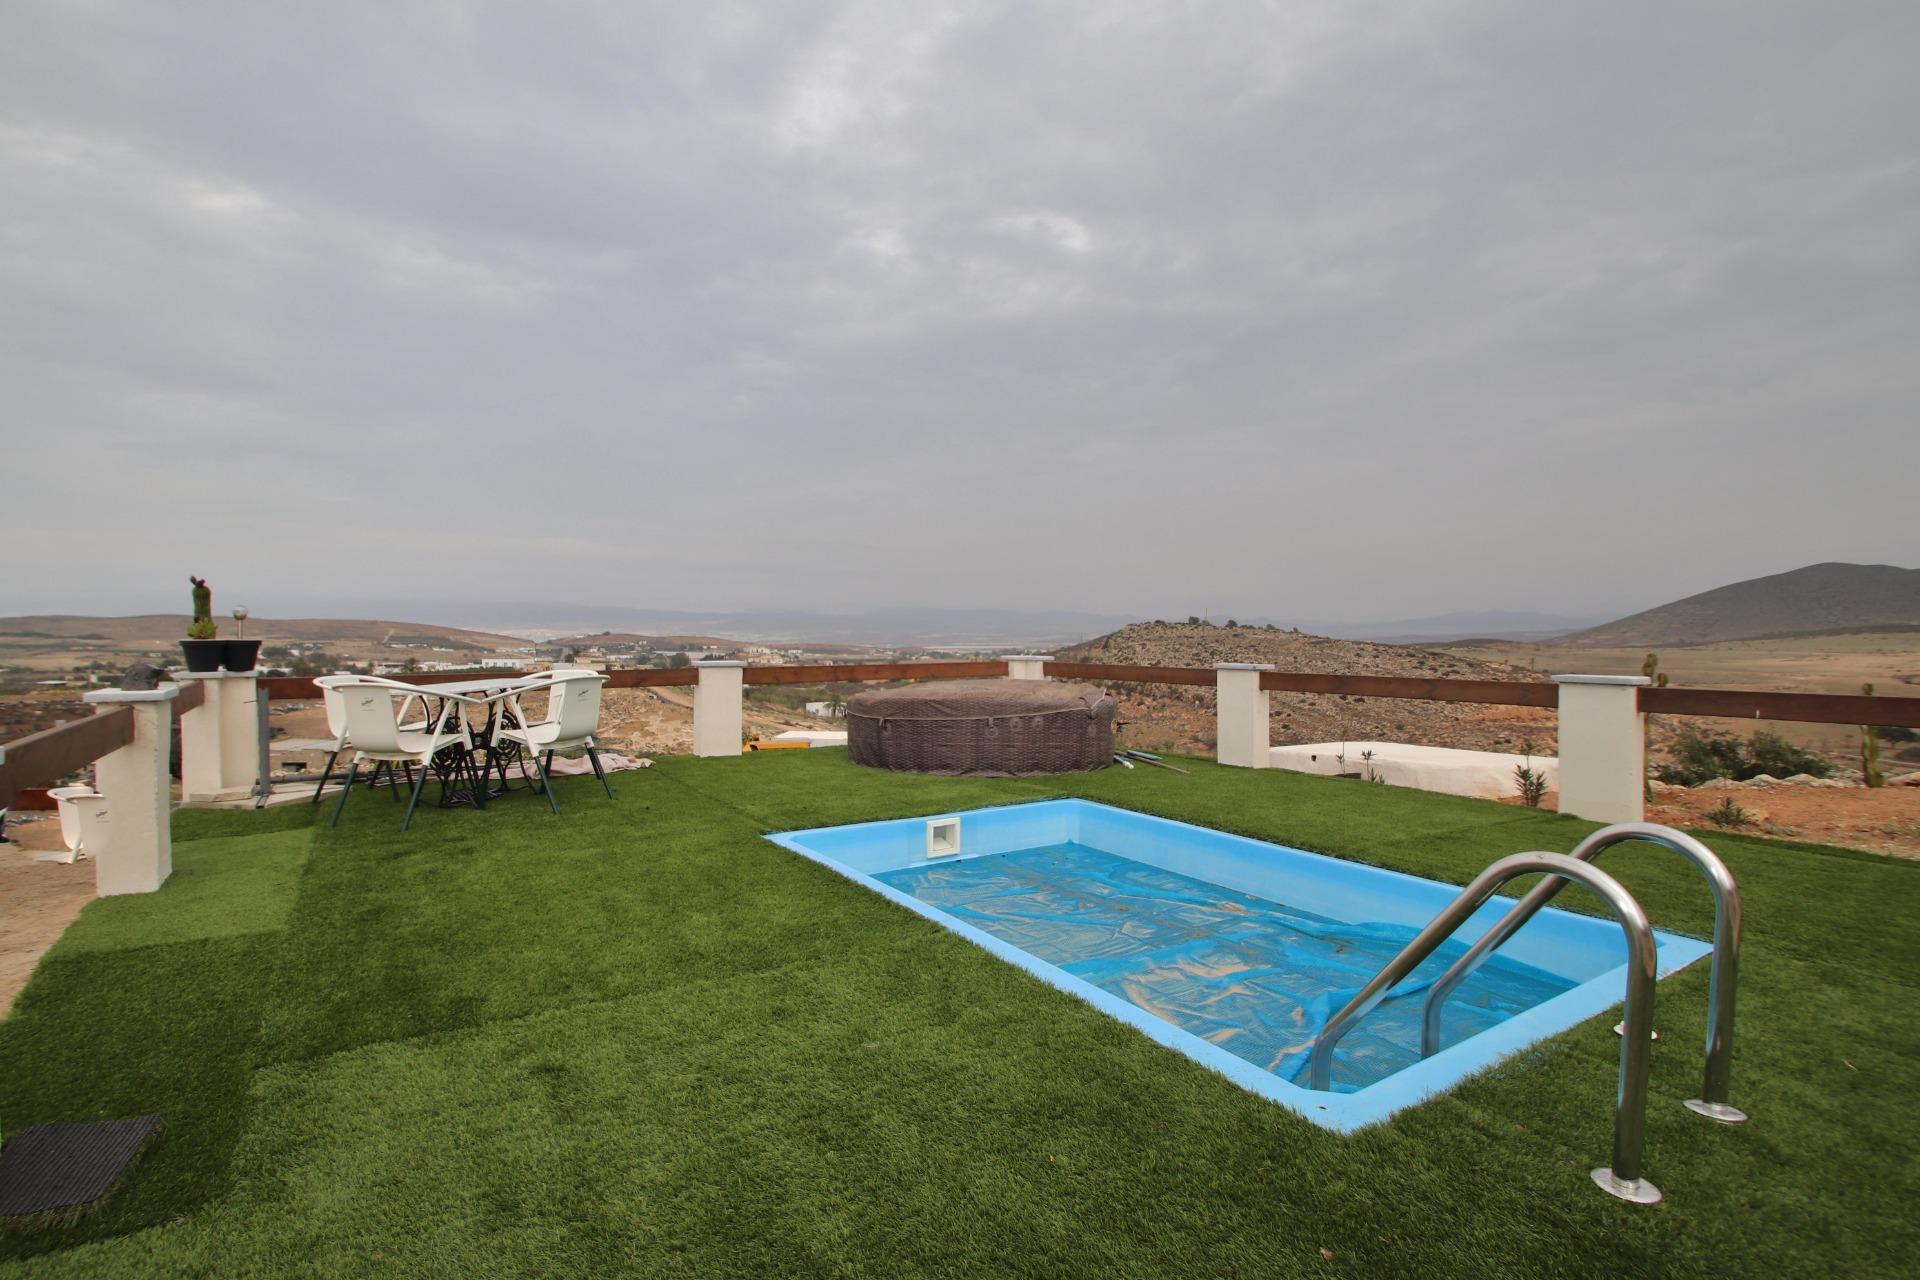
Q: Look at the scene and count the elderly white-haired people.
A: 0